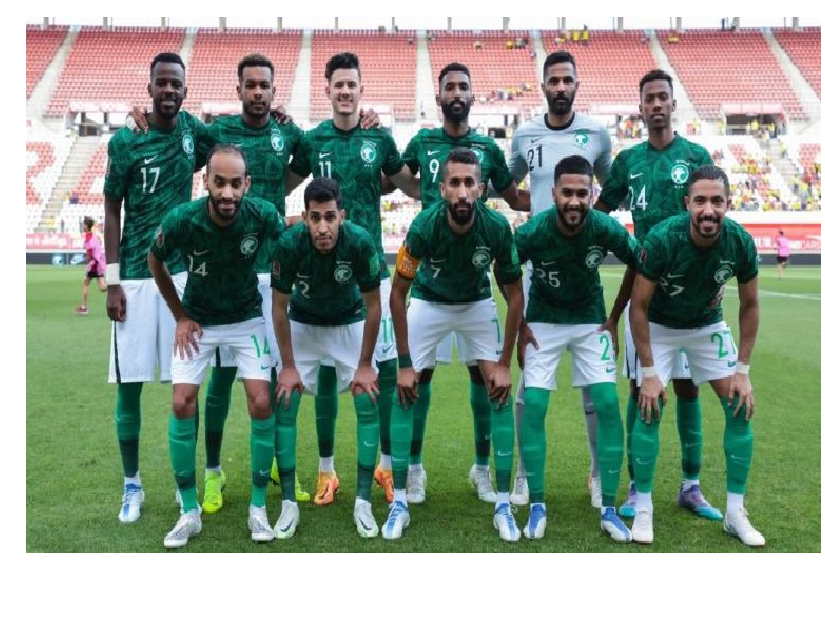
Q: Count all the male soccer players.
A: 11